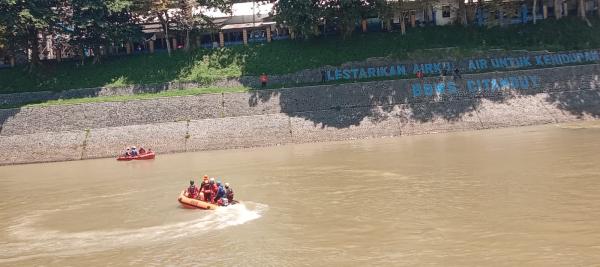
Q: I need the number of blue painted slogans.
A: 2